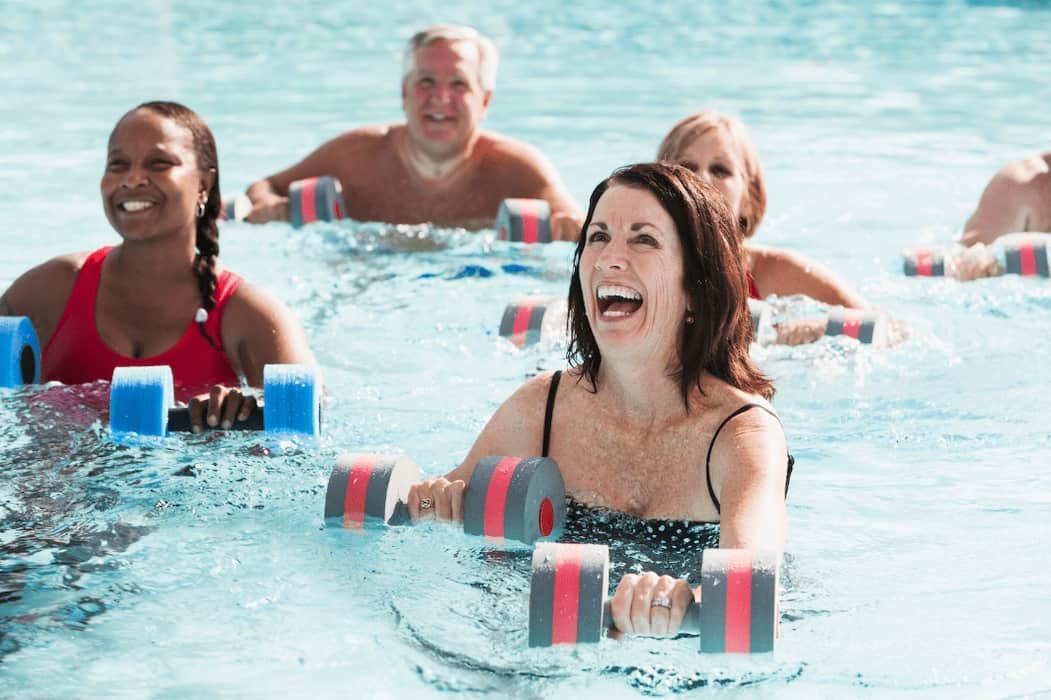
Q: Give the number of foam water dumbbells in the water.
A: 9